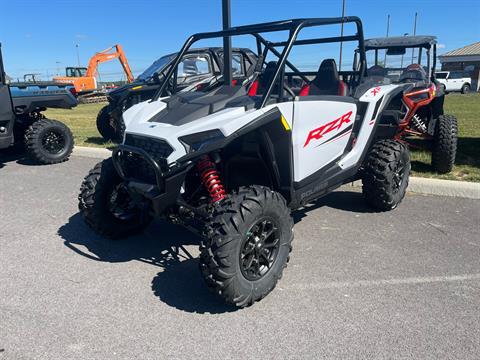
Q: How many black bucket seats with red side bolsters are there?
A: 2